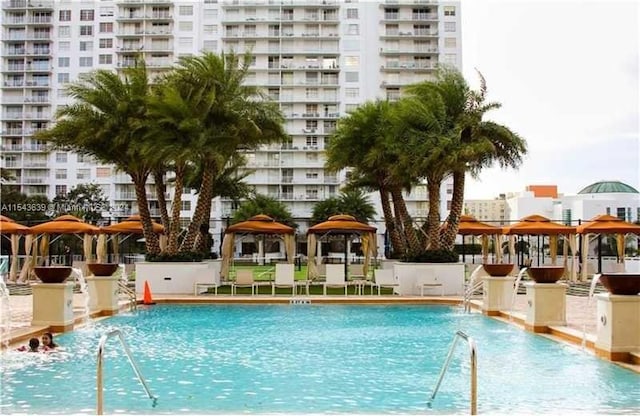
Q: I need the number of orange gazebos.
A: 8